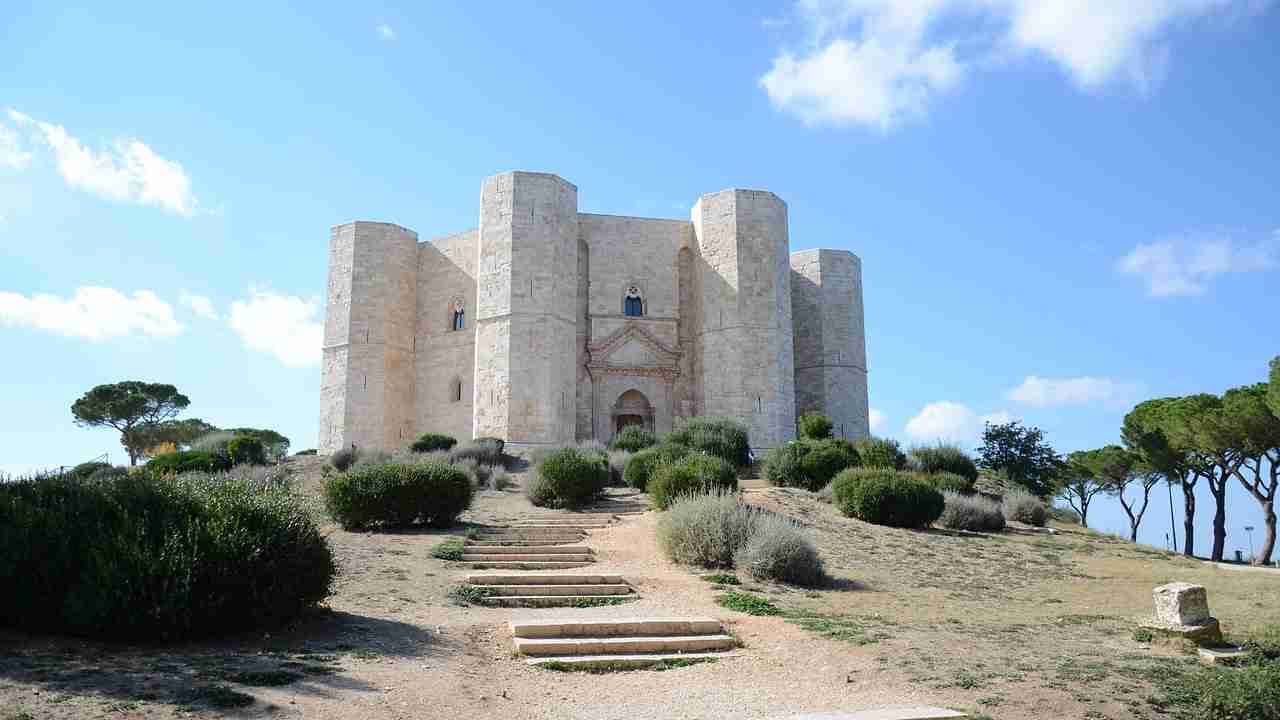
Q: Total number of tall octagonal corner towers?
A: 4